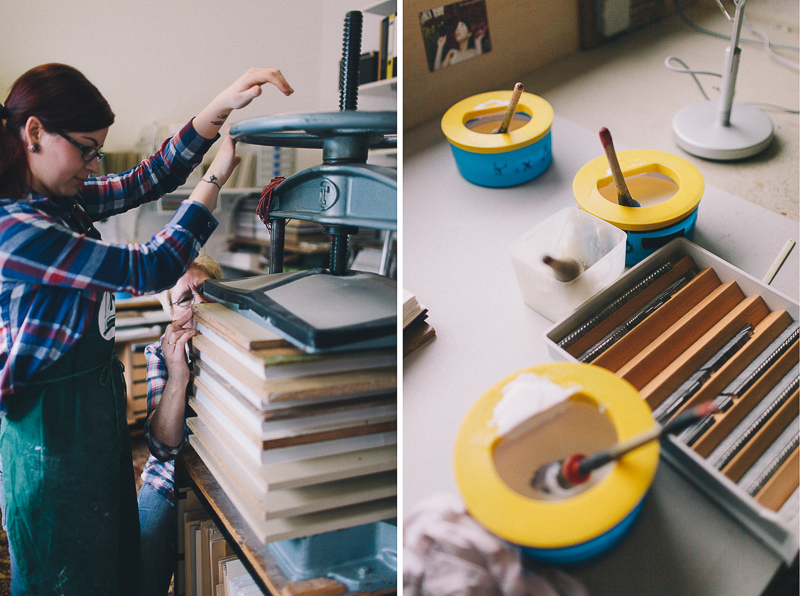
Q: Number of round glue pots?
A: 3